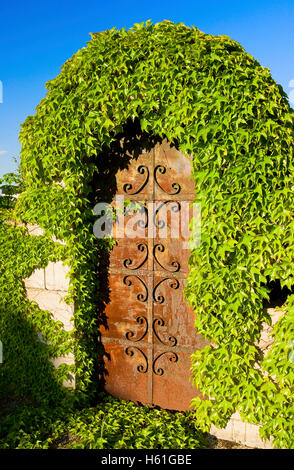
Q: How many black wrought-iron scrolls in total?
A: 12